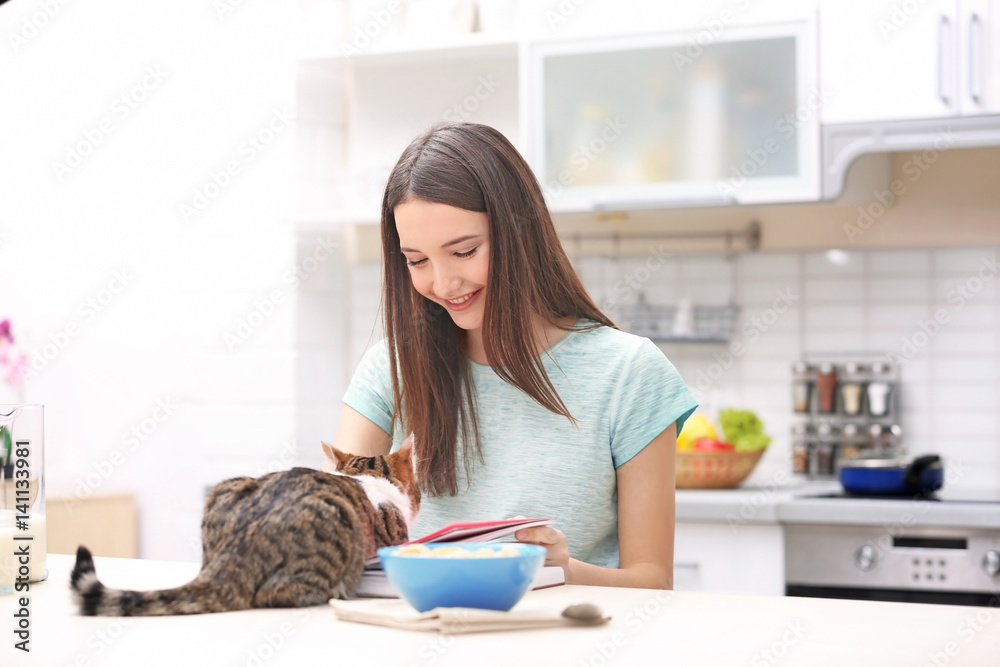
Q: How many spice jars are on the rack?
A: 8